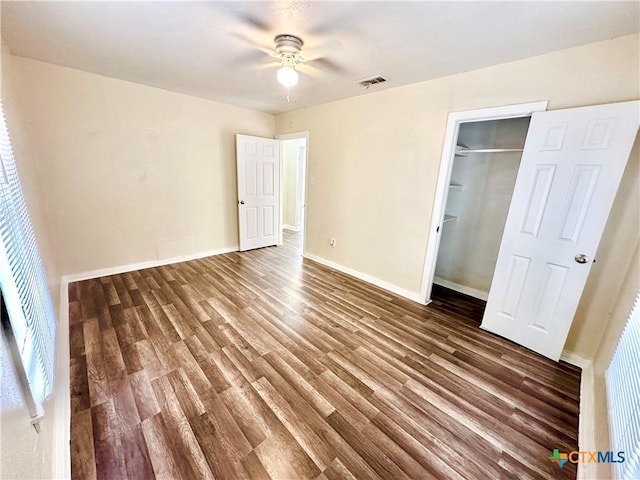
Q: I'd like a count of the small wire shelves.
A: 3